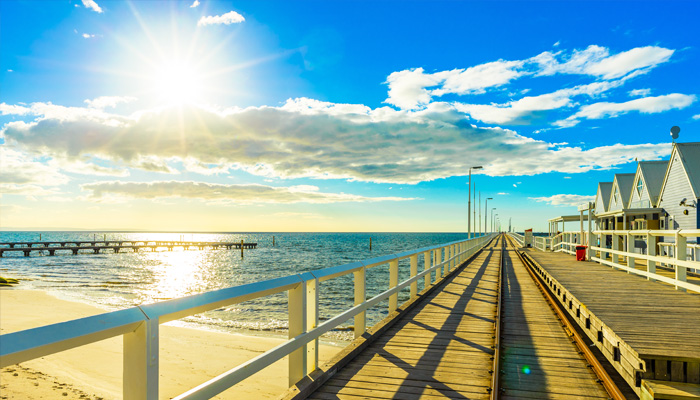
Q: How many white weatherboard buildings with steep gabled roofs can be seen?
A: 4